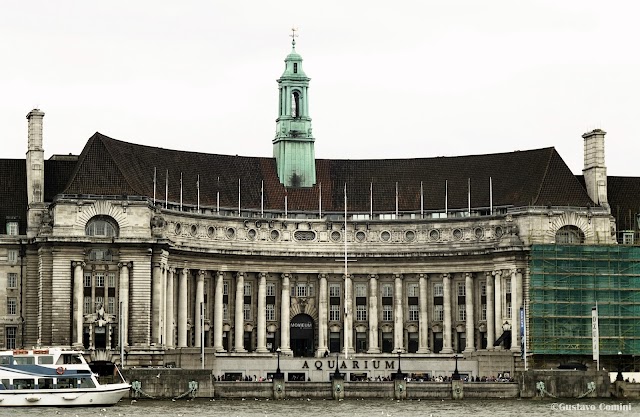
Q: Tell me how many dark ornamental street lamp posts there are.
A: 5